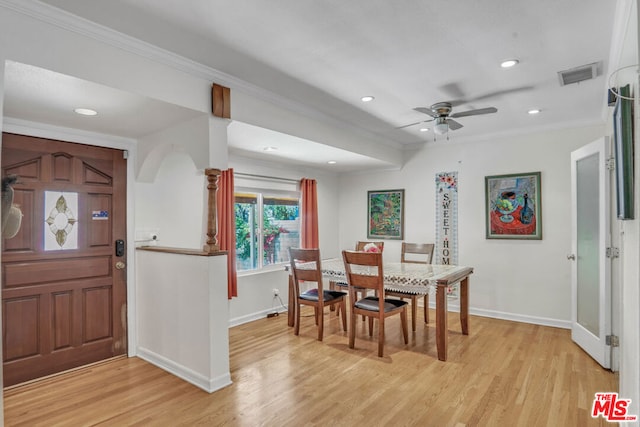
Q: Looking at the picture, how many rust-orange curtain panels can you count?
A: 2